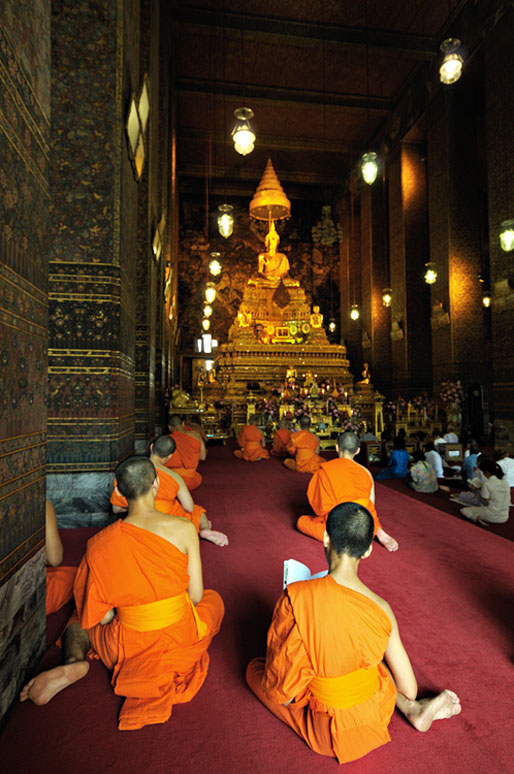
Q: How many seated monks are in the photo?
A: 10